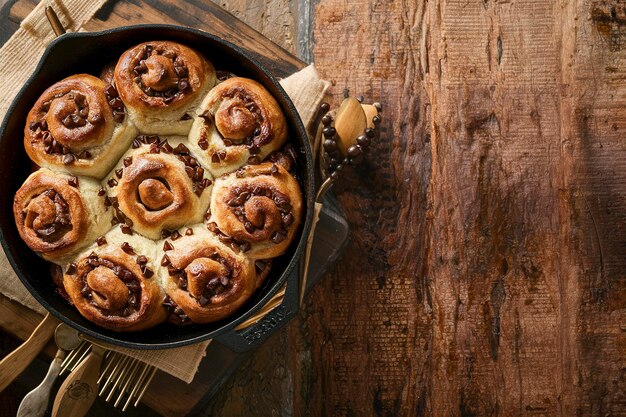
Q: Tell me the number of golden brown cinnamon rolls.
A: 8